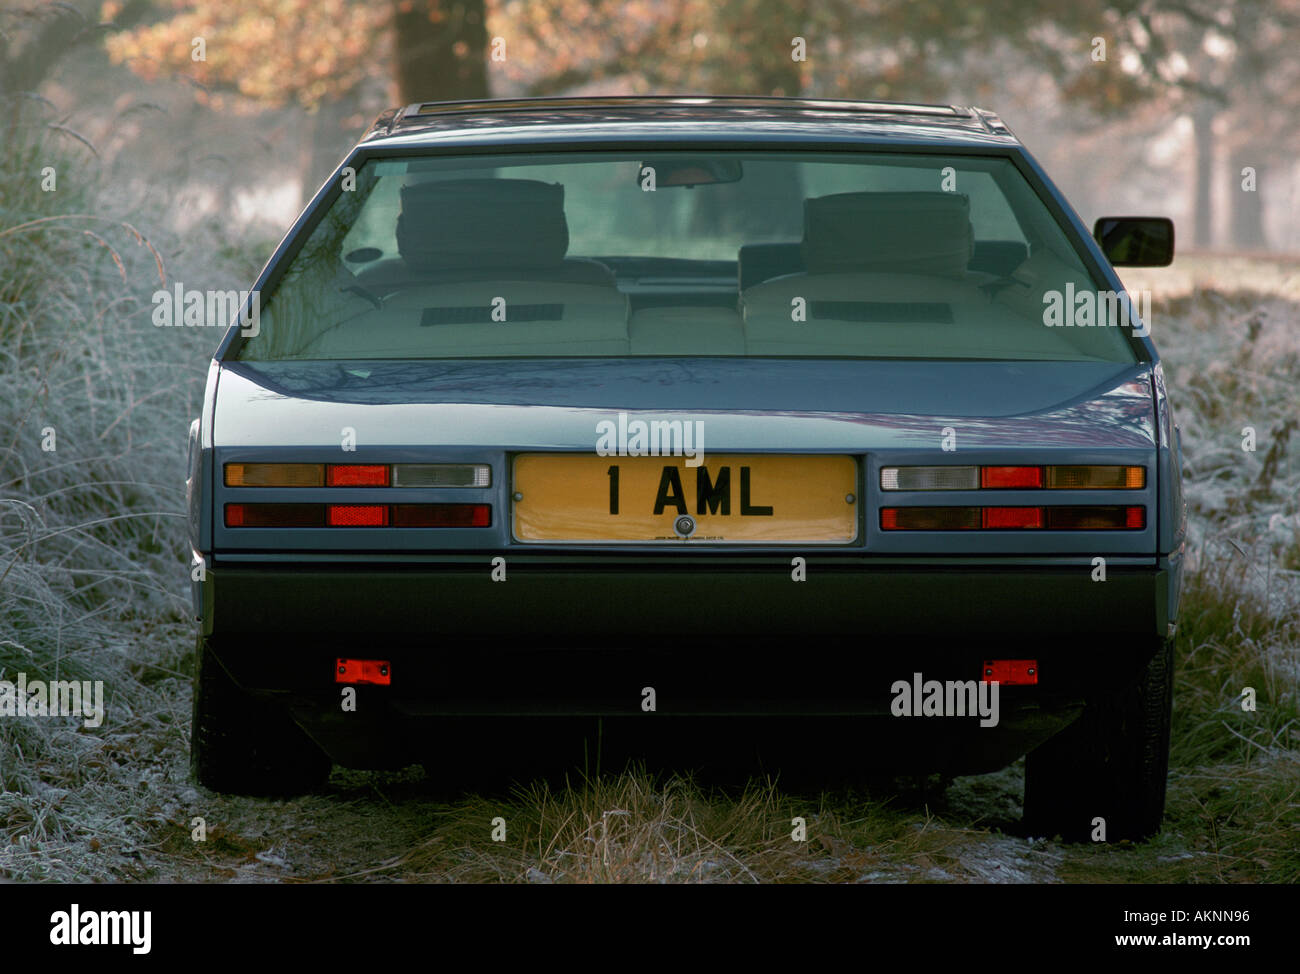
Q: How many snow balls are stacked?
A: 0